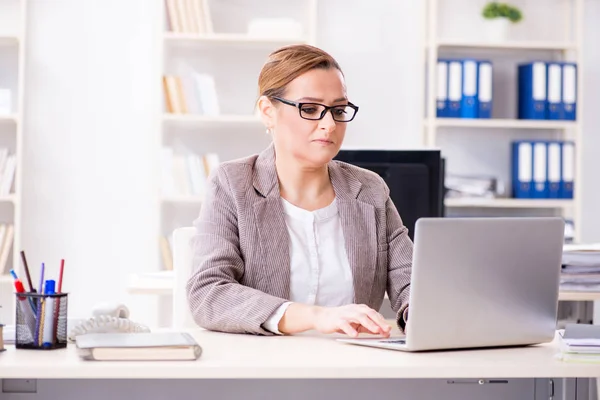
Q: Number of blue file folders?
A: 11